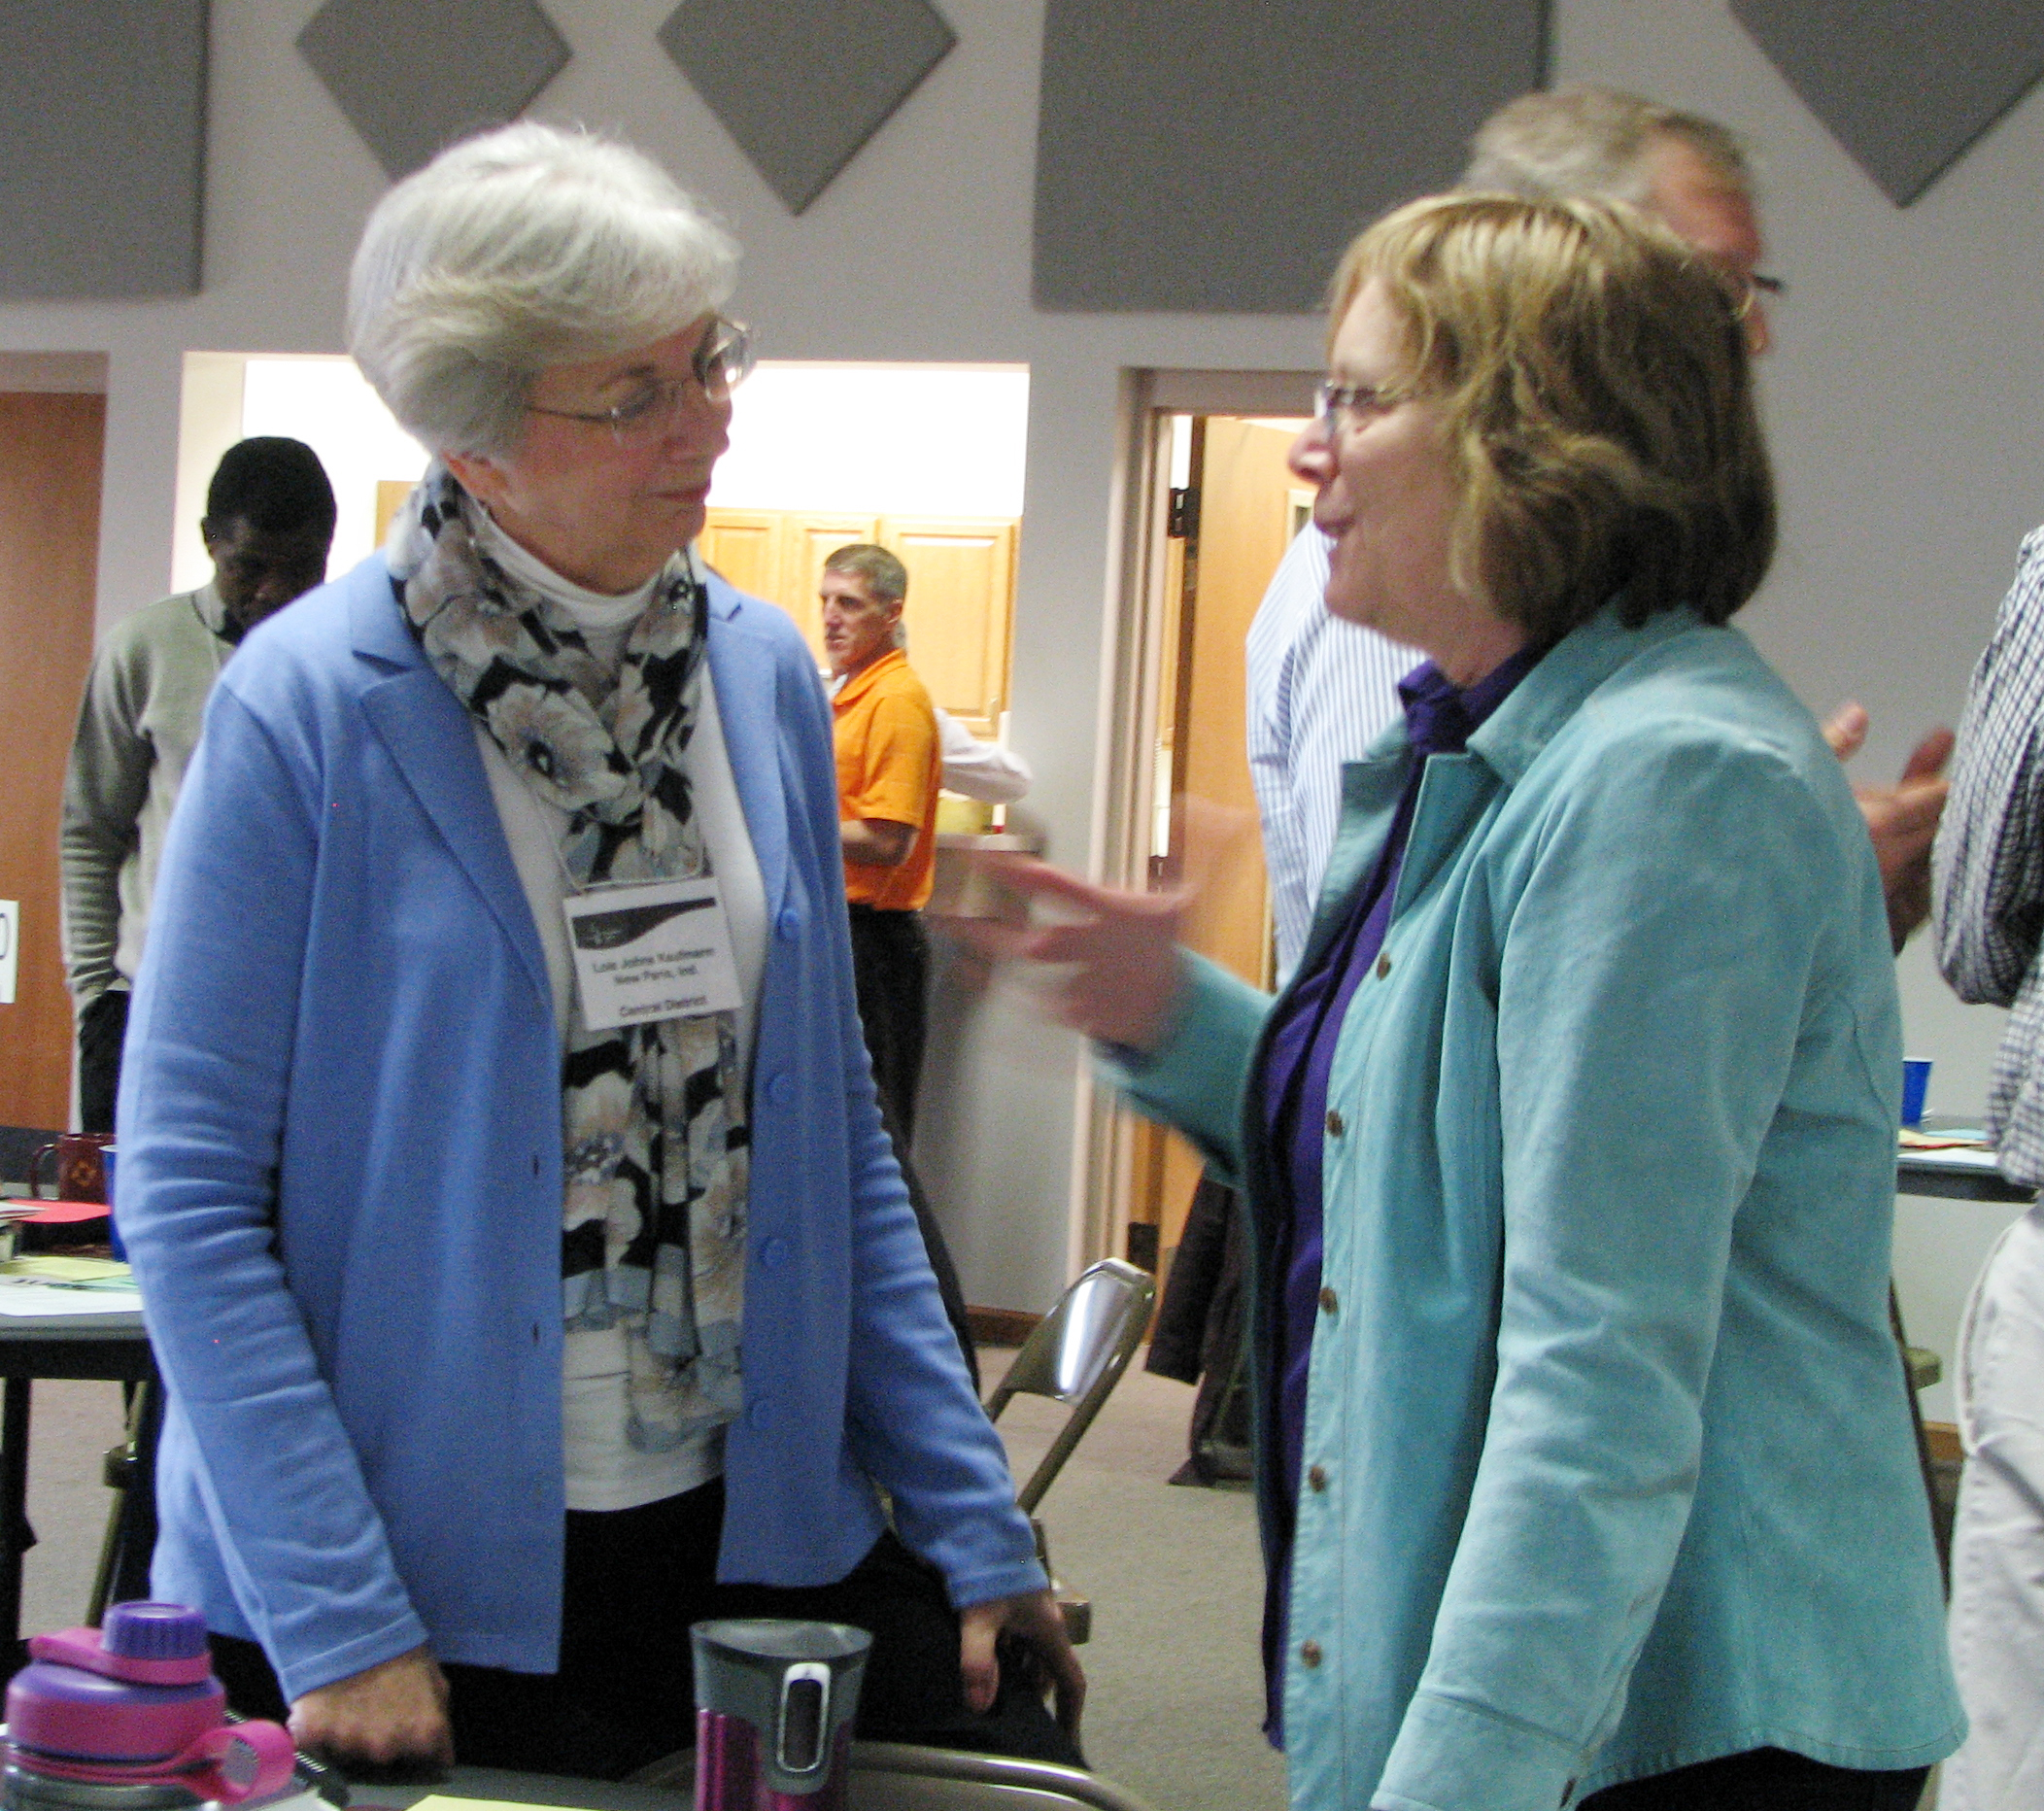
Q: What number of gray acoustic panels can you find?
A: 5